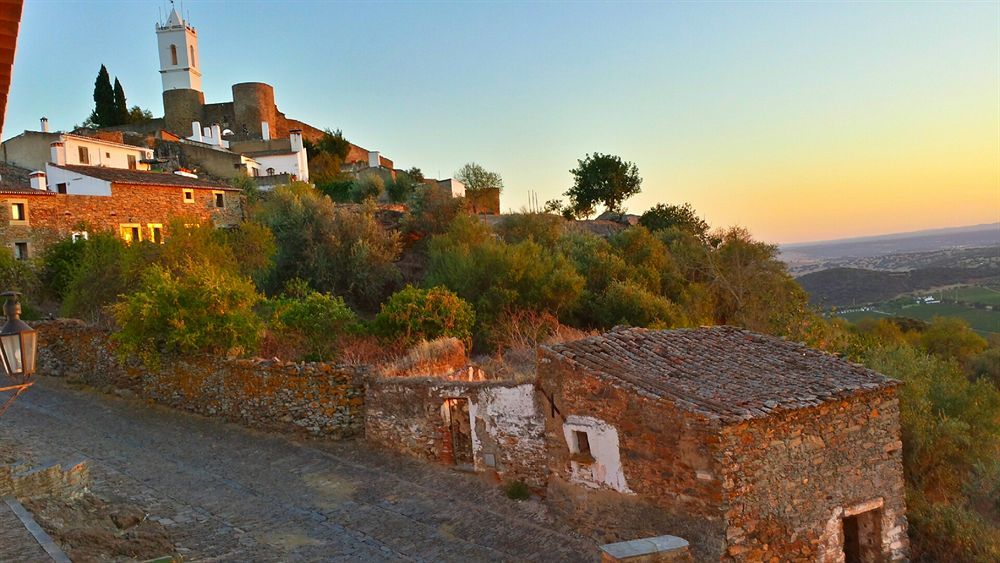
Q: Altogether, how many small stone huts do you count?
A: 1